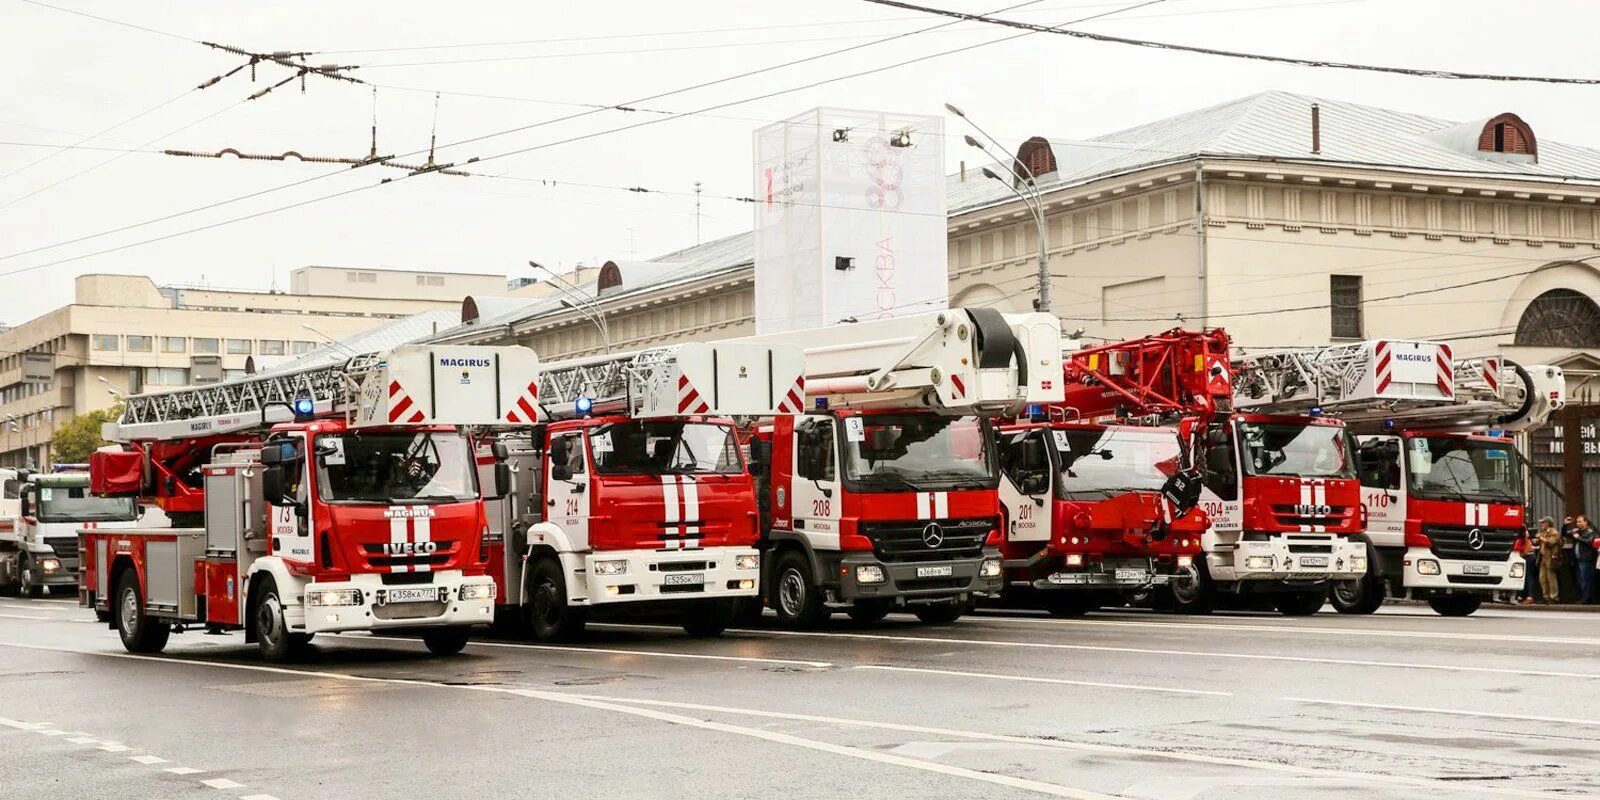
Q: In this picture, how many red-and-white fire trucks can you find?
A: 6